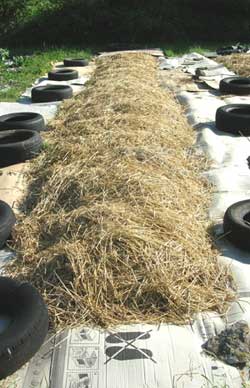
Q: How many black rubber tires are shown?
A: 10